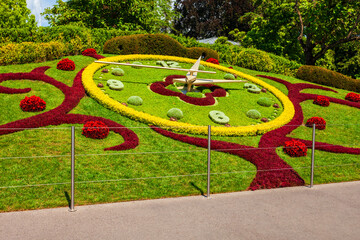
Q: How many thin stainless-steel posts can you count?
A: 3